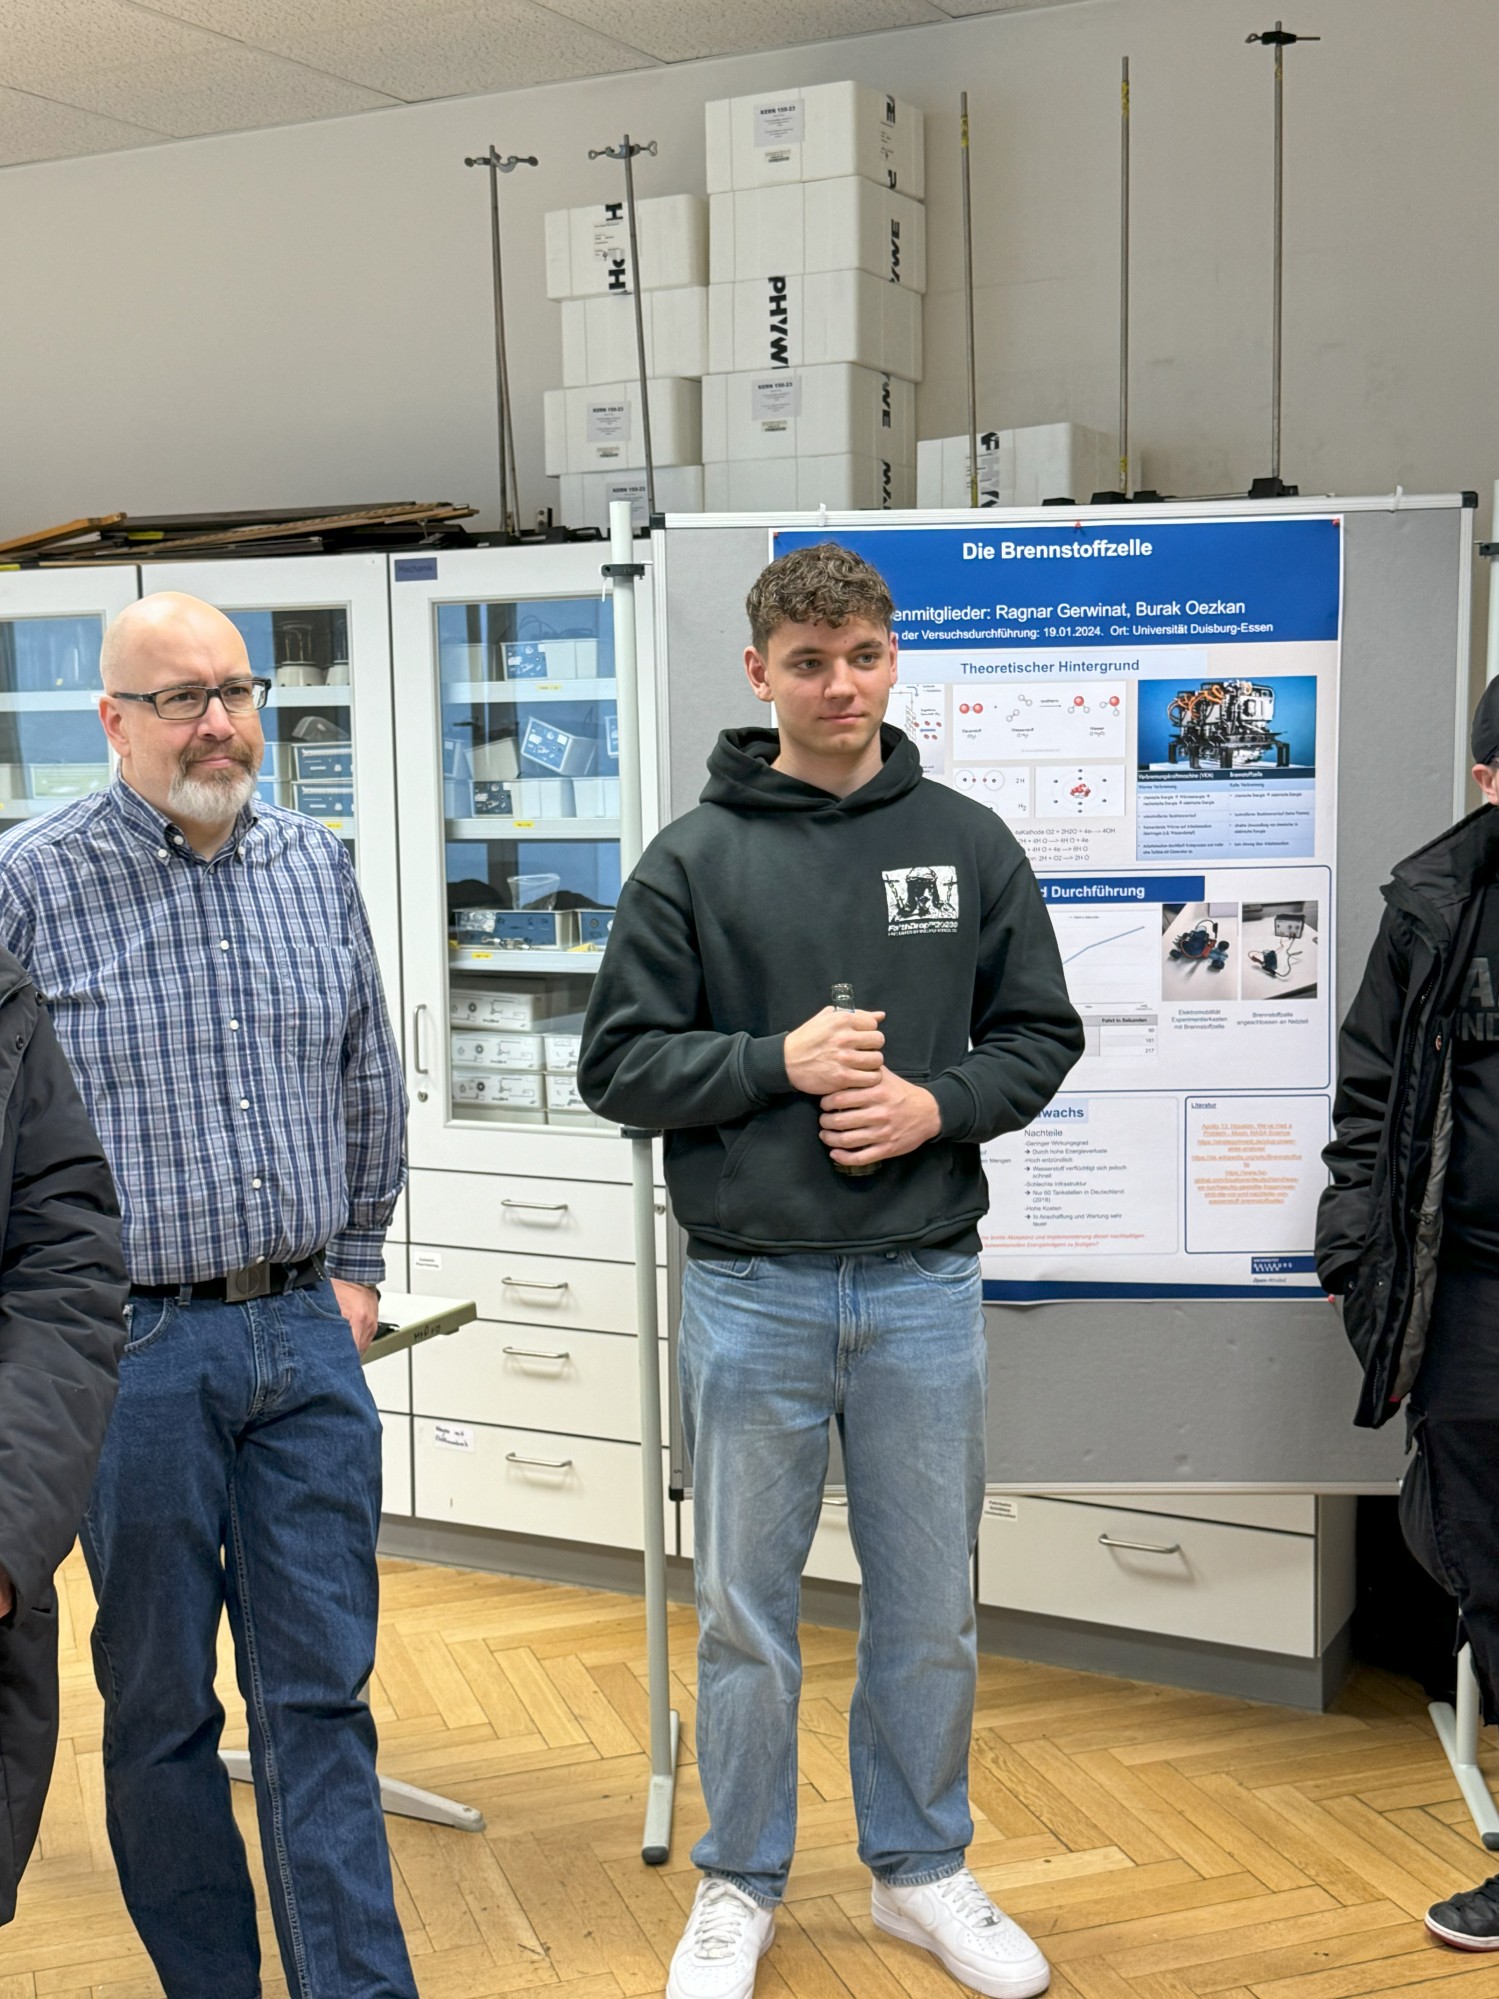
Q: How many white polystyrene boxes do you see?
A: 10